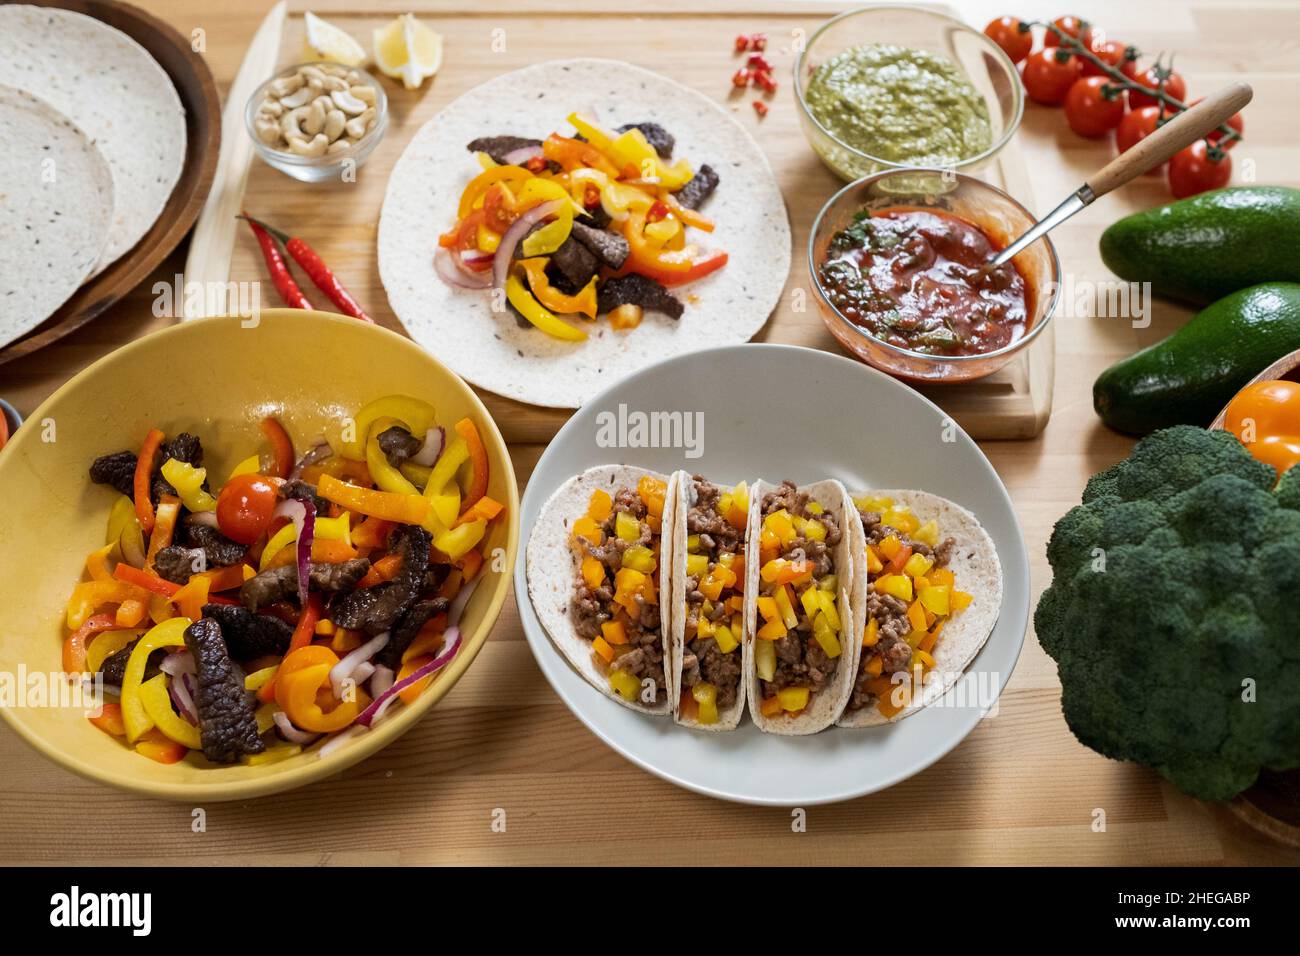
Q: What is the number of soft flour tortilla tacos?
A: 4